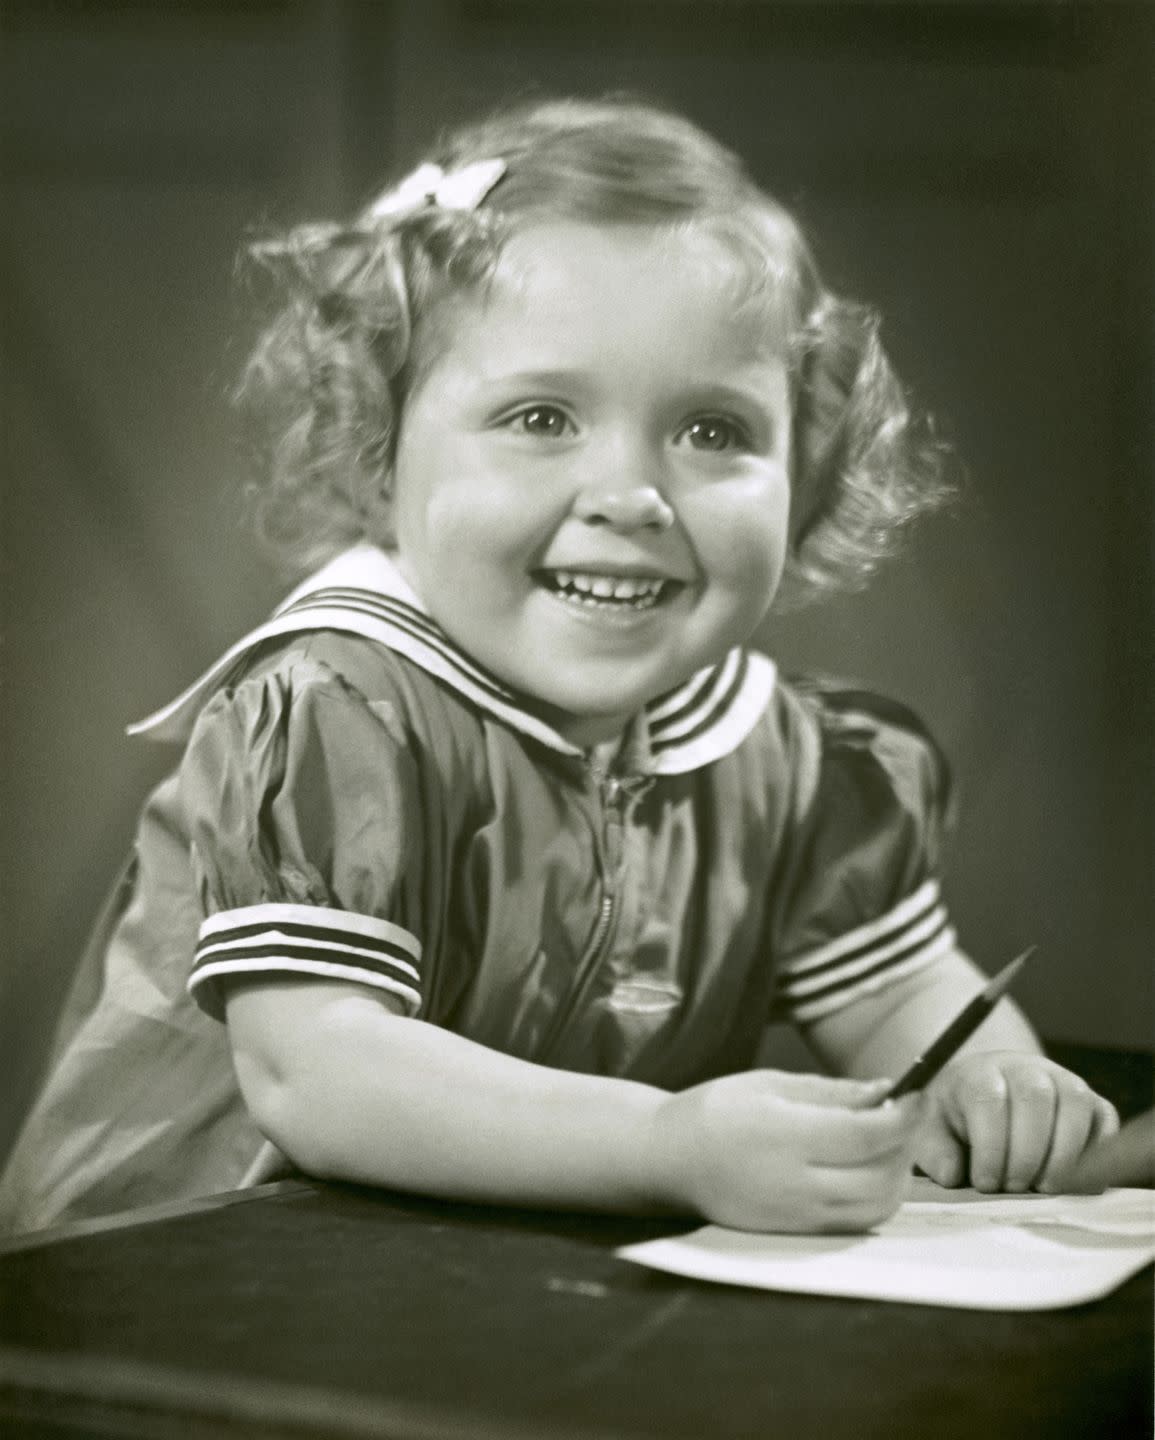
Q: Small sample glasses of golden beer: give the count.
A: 0